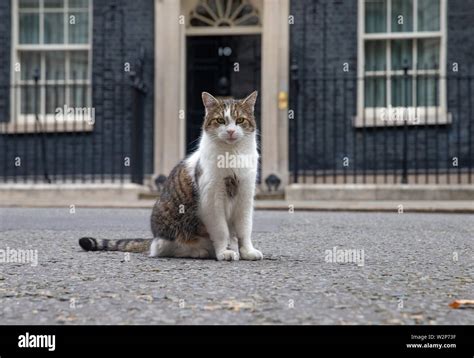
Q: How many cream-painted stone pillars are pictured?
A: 2